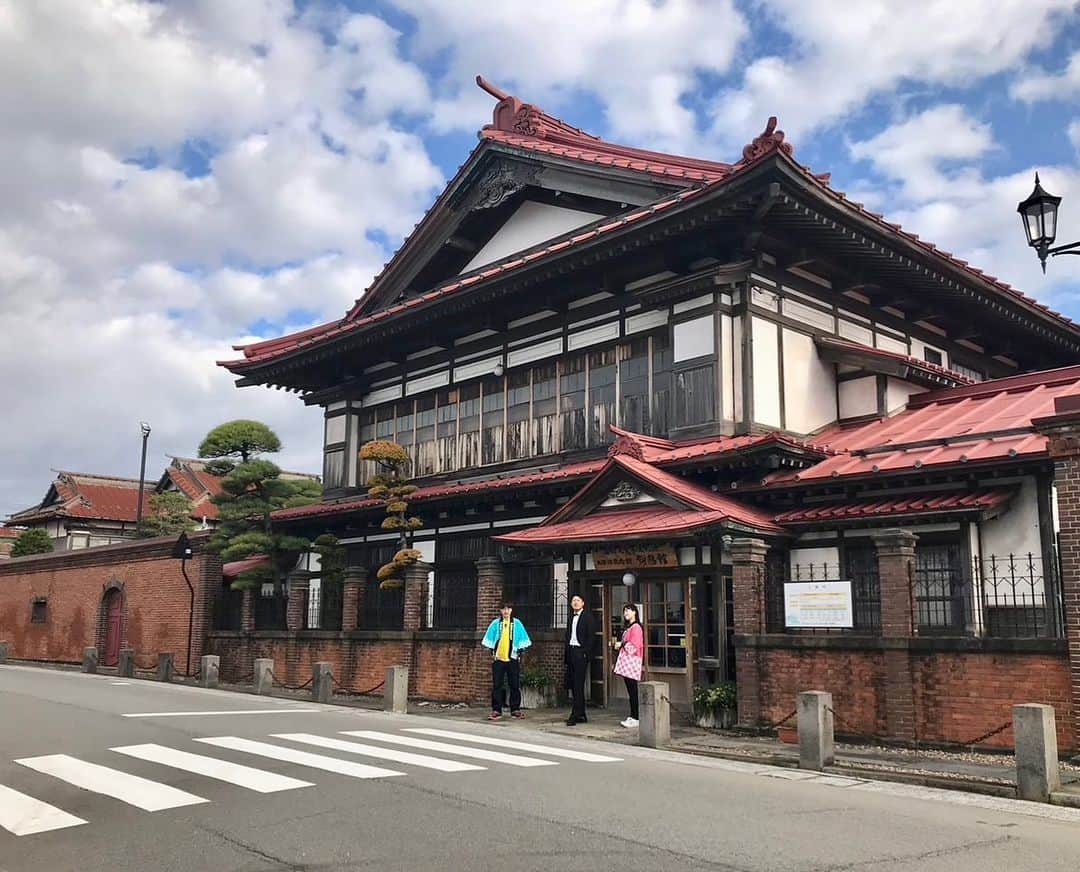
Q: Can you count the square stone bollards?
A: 11